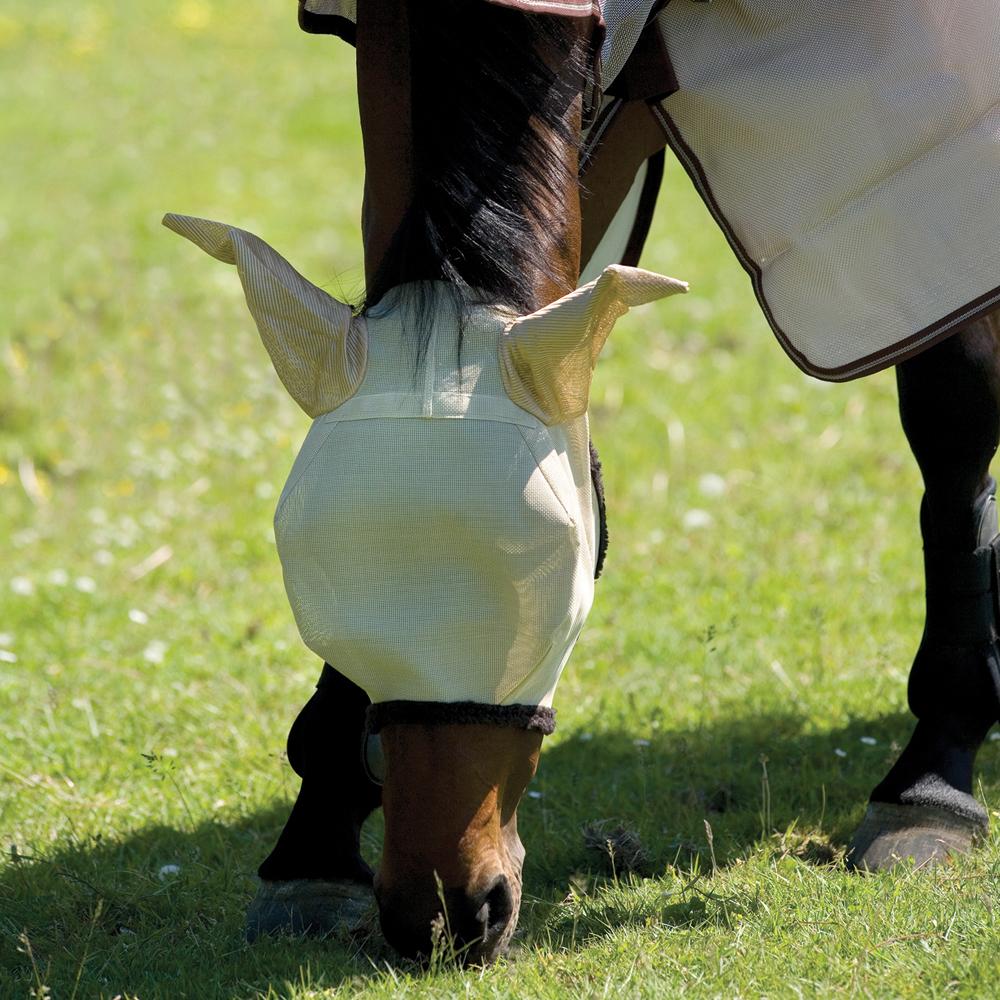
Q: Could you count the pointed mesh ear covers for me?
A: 2